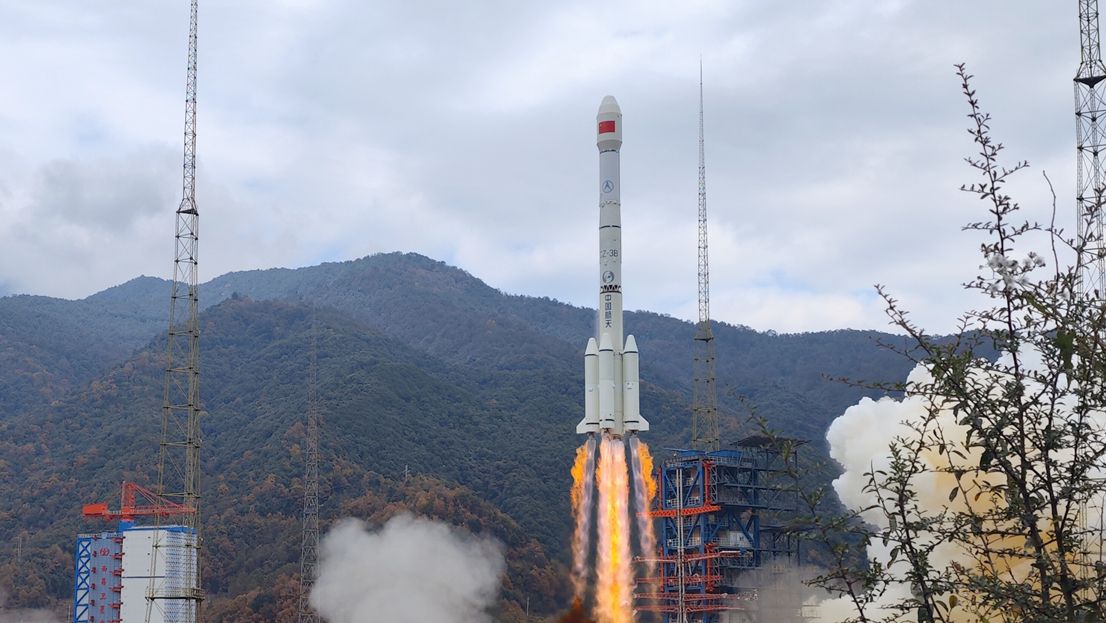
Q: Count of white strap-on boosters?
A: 3